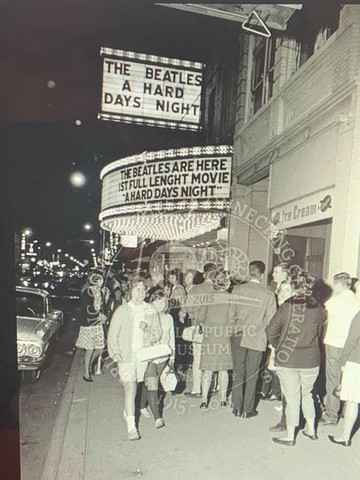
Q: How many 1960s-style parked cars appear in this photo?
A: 1